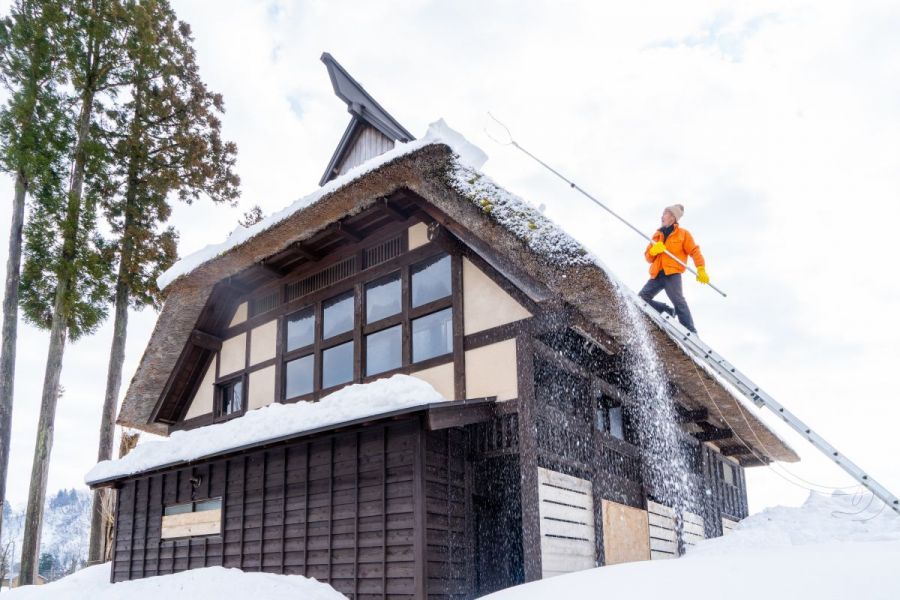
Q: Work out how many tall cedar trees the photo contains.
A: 3